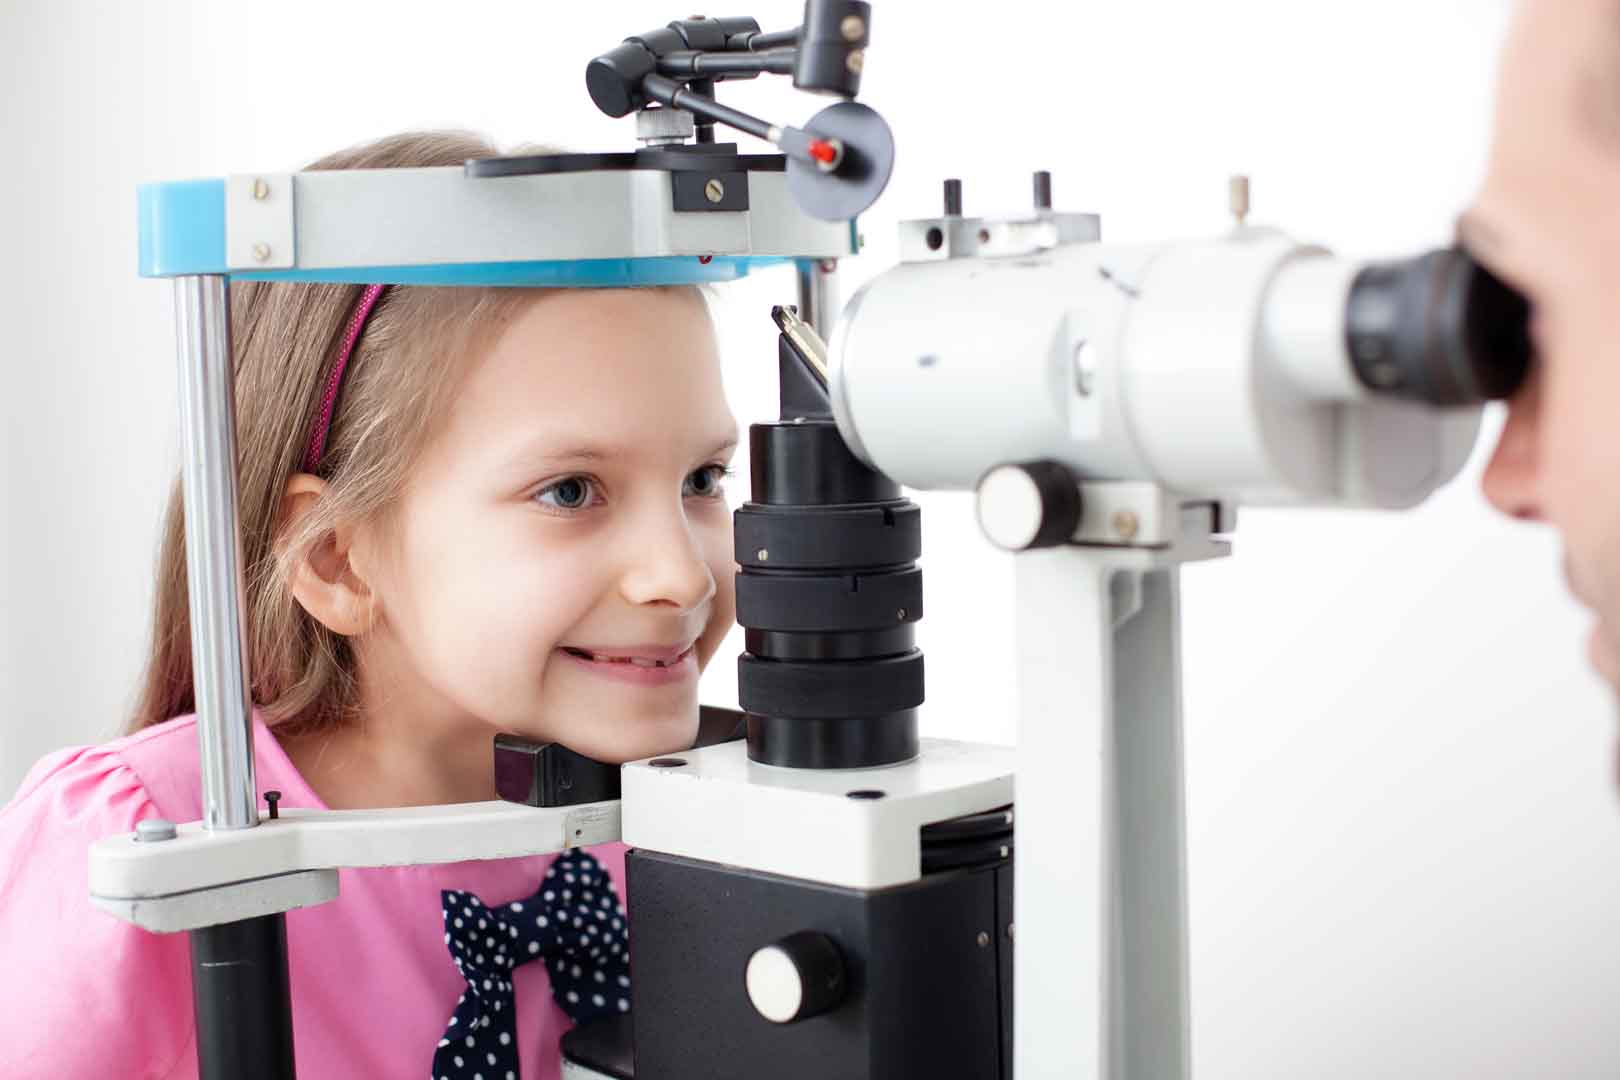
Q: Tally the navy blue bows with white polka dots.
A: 1